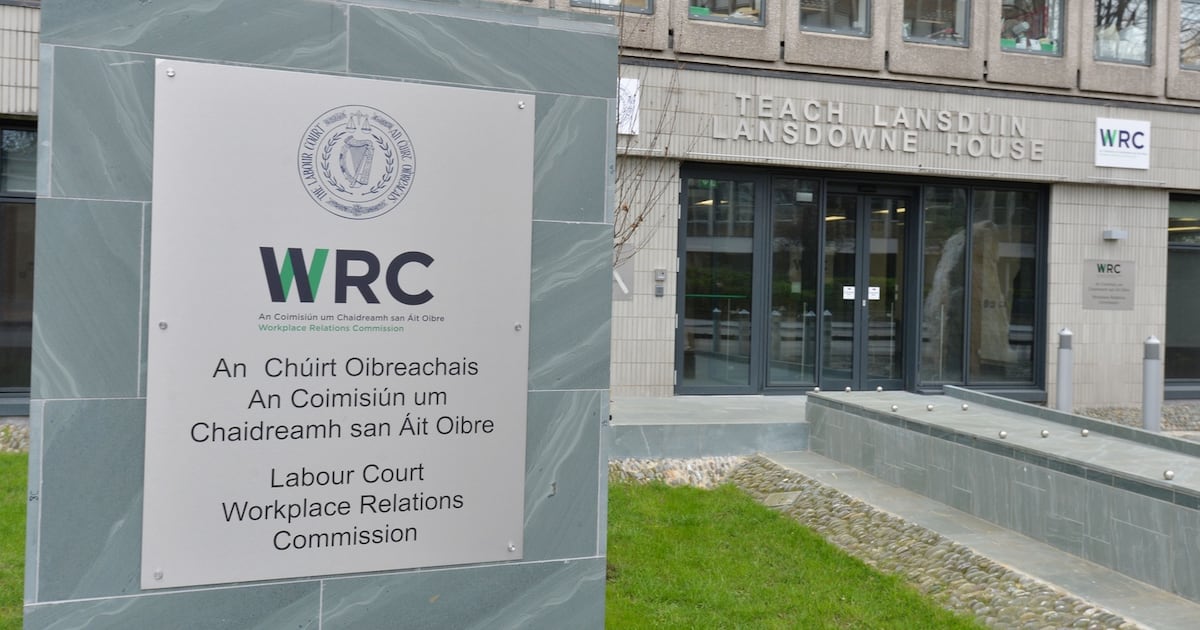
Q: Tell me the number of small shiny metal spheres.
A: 10